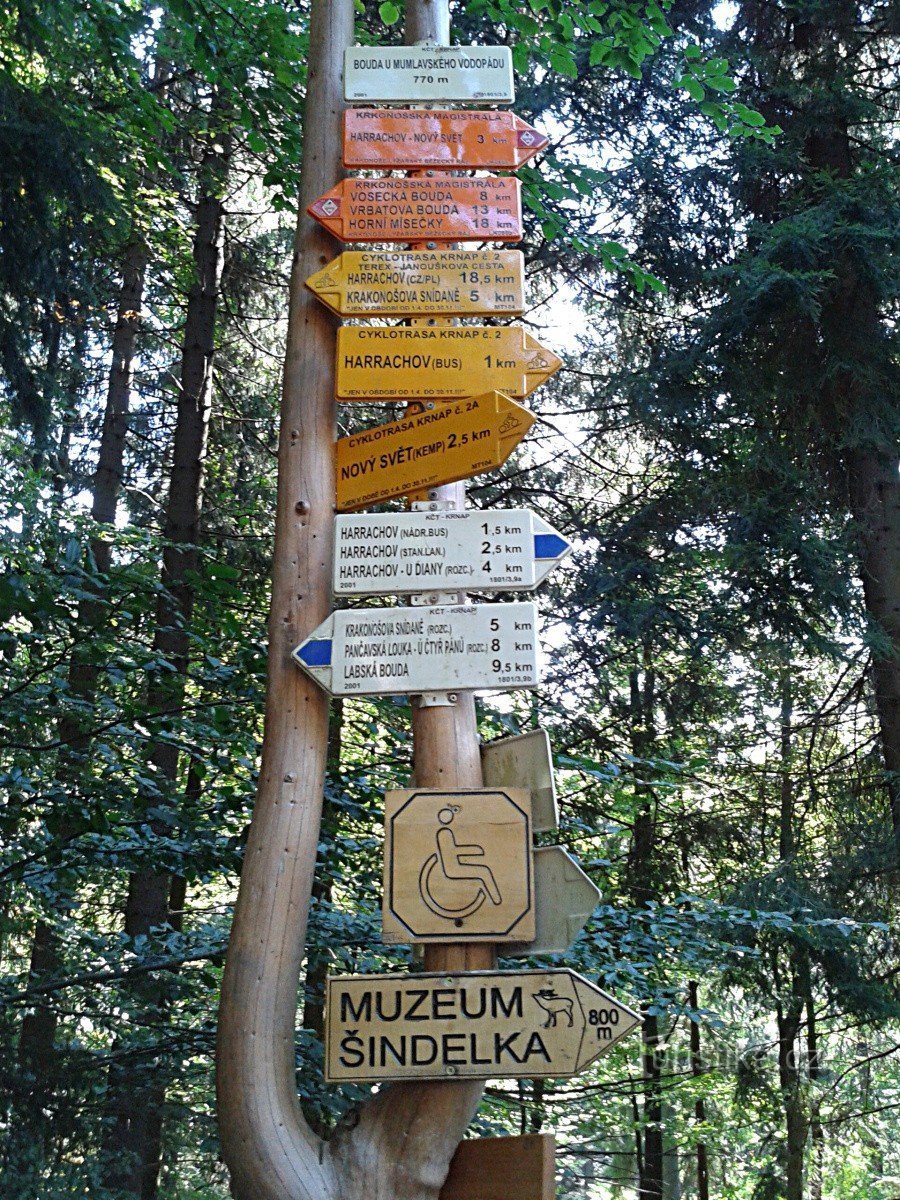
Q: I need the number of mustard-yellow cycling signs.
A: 3